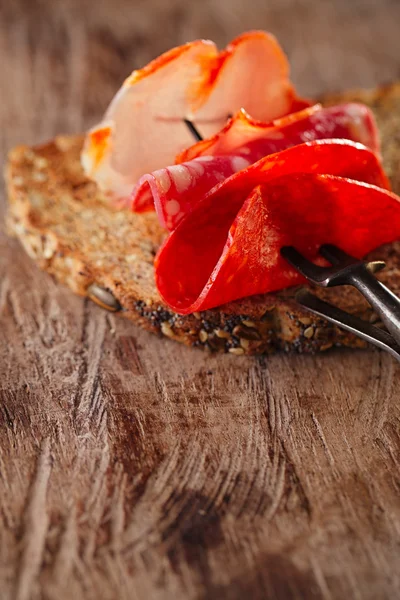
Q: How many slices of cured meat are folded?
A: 3